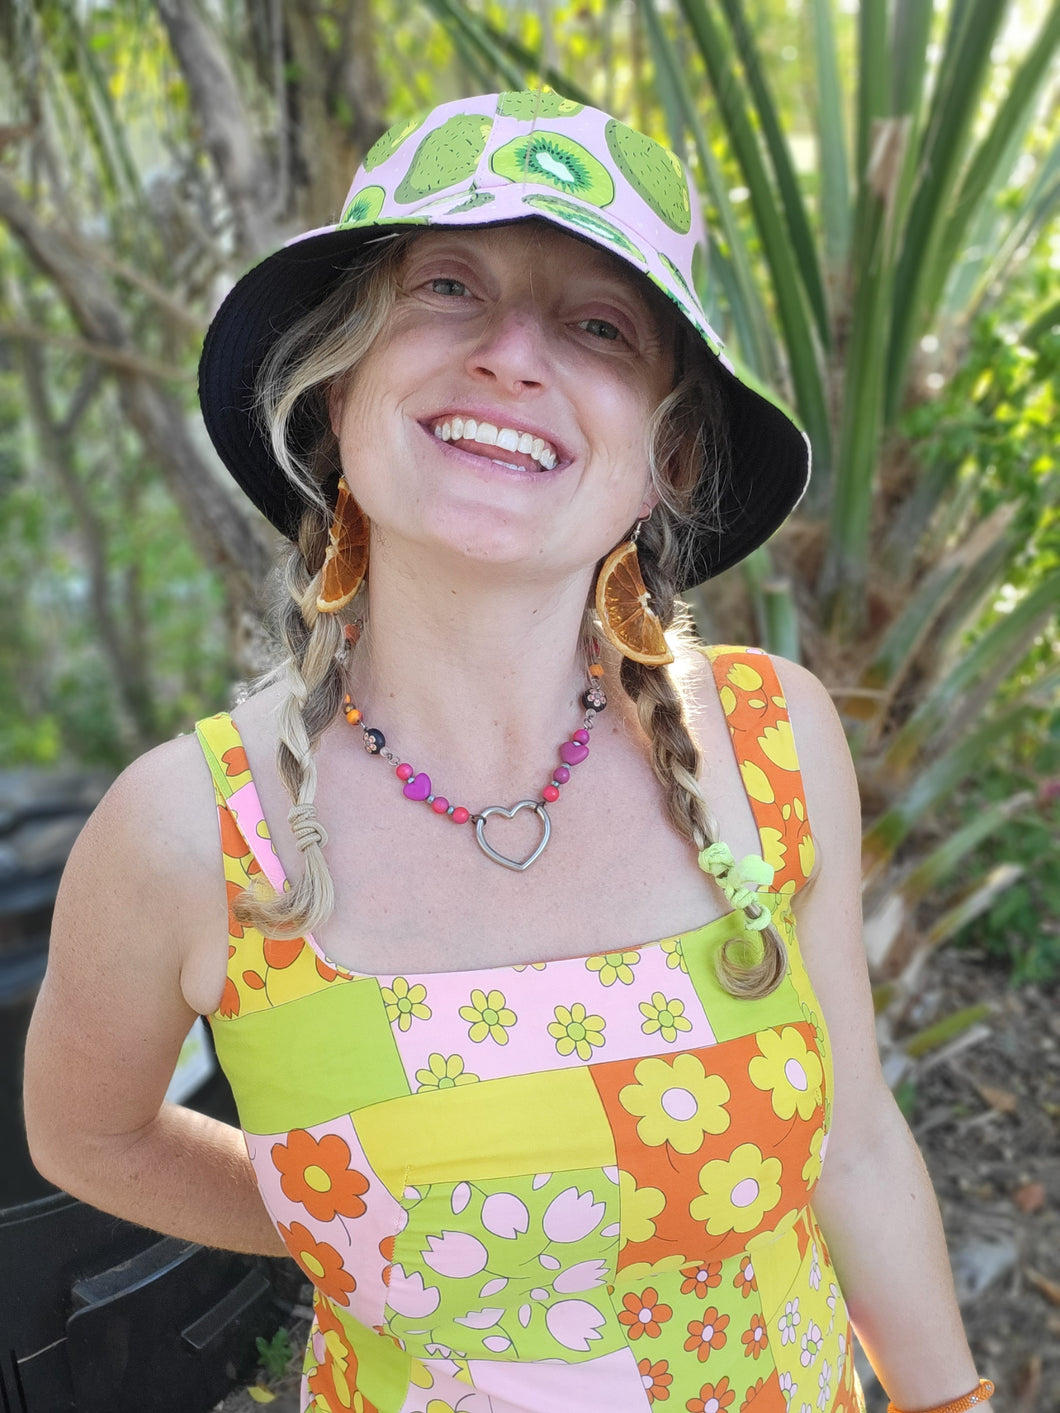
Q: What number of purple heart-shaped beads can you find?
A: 2